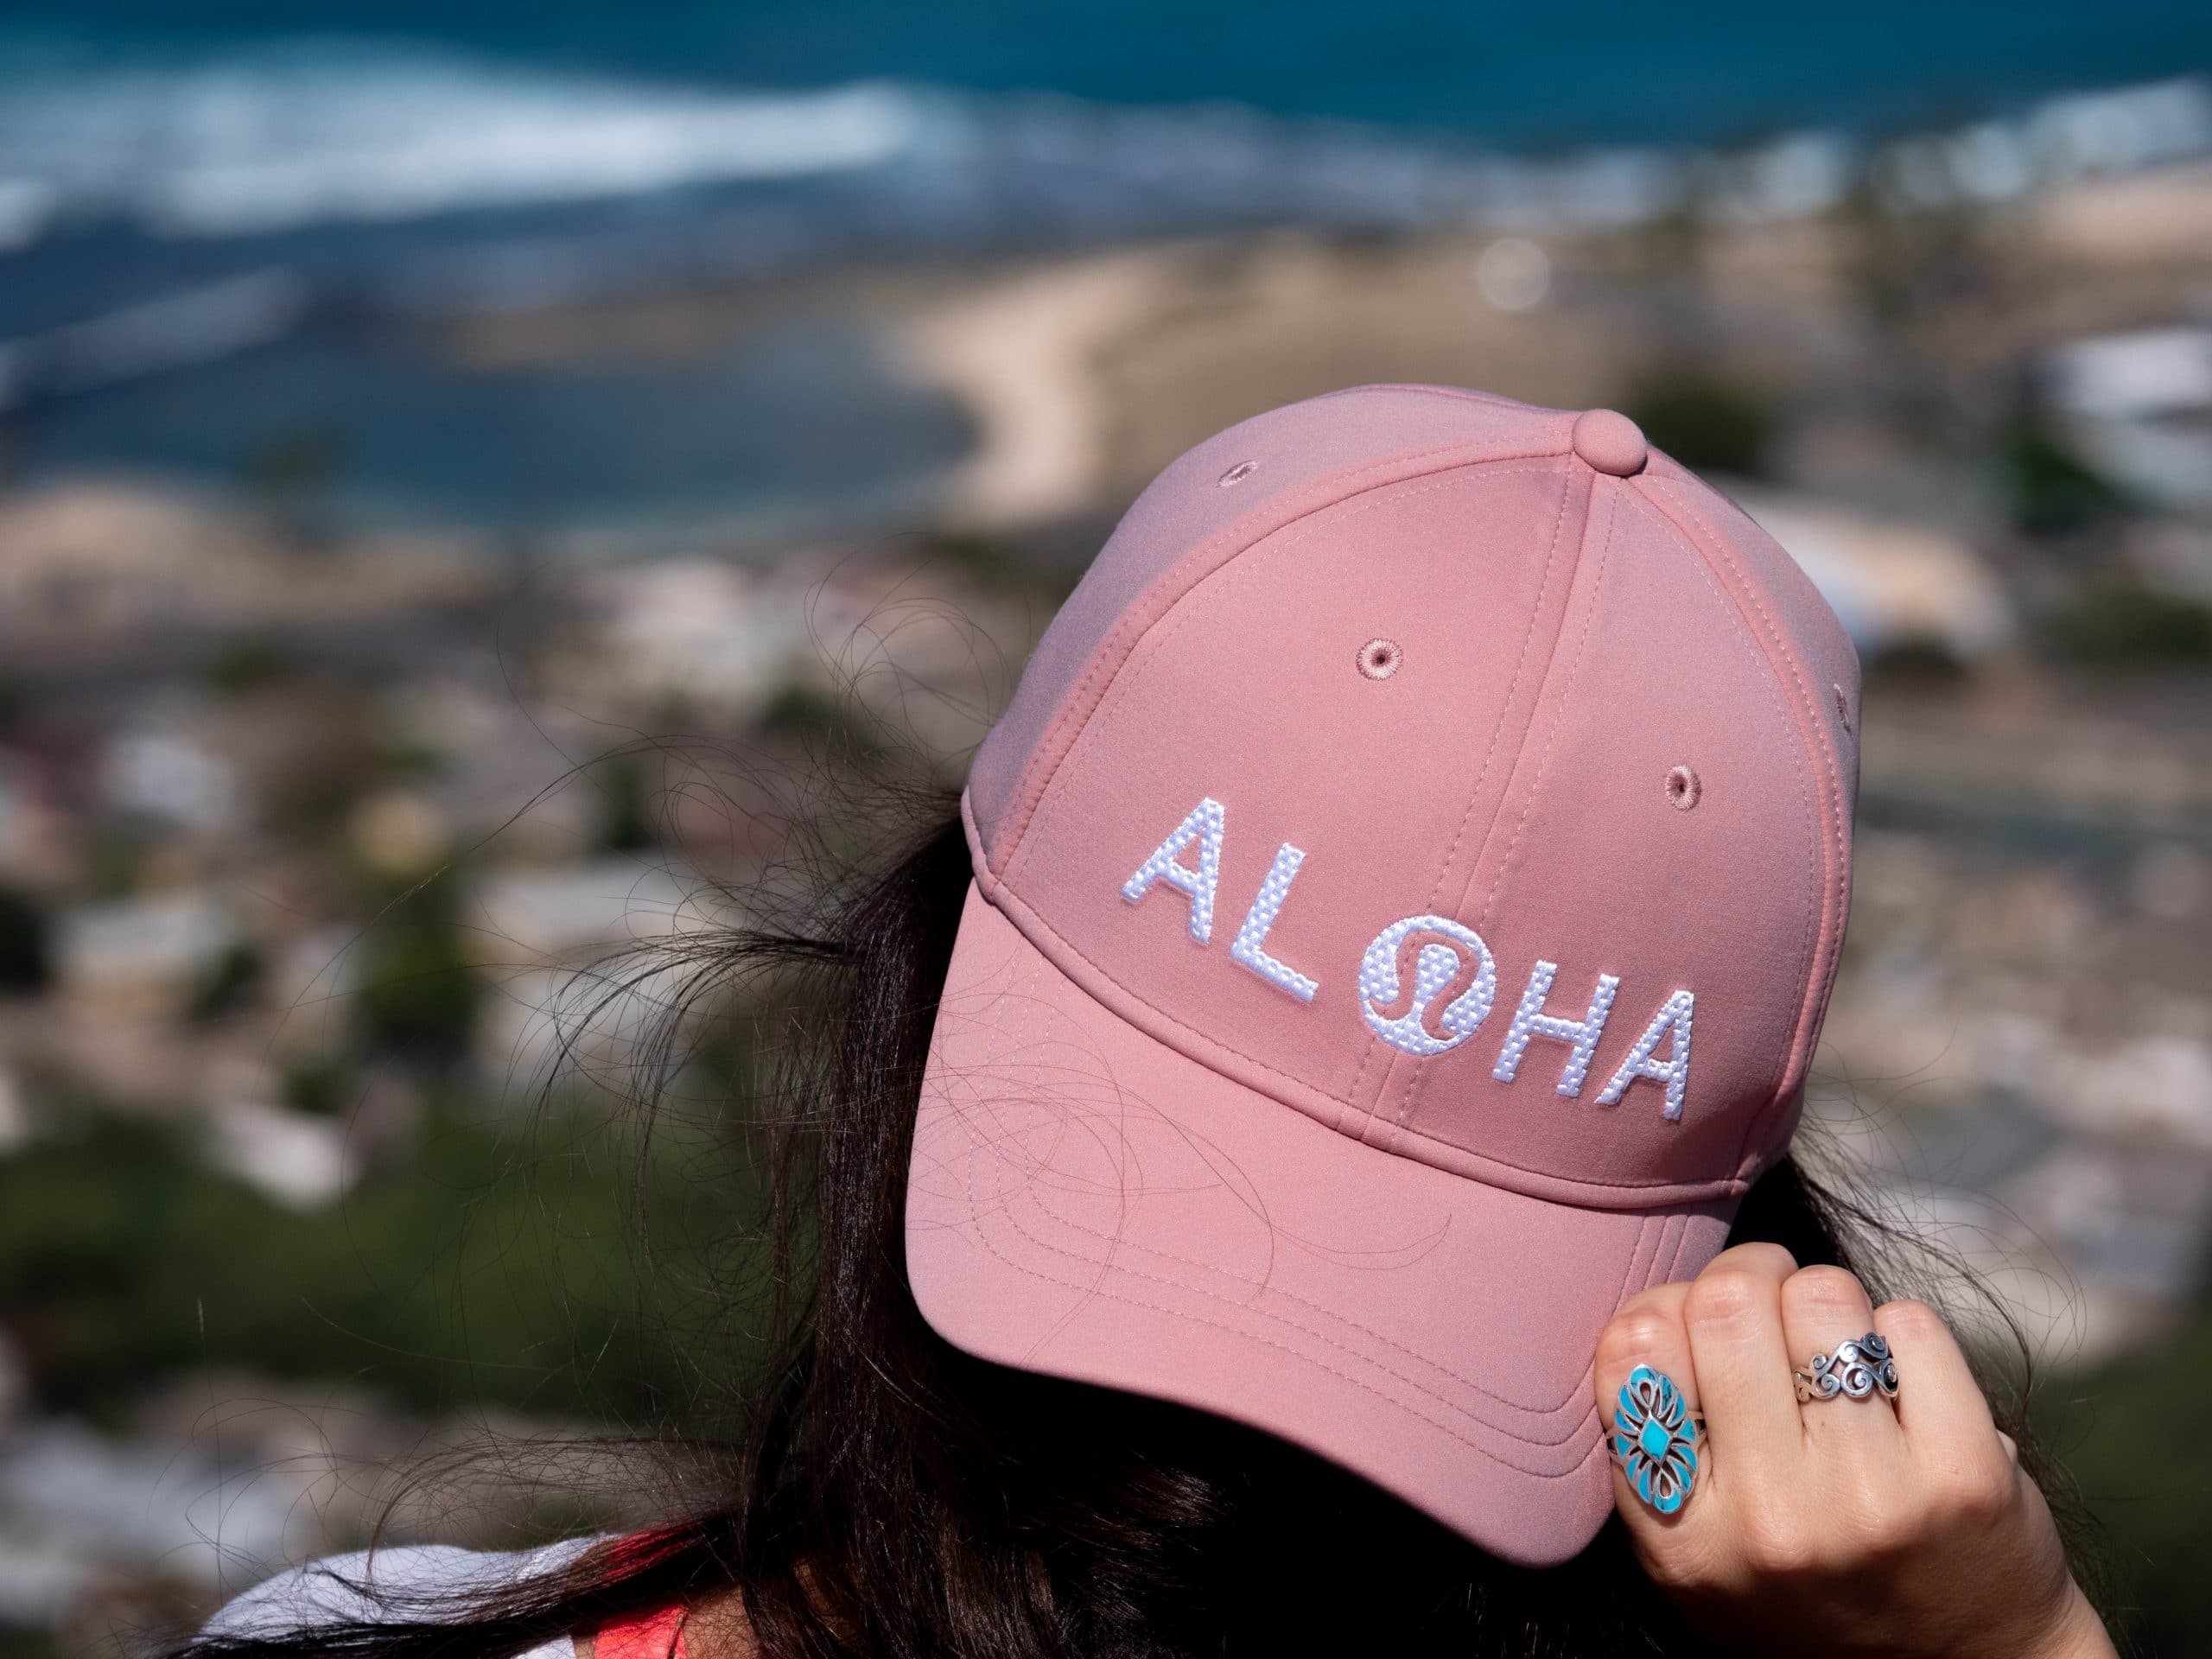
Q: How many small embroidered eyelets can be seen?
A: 4